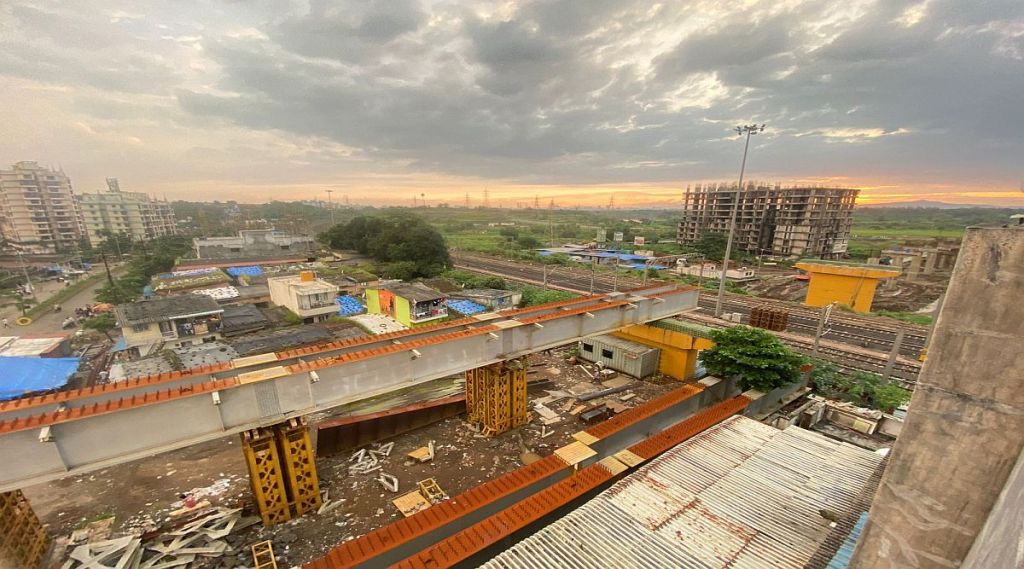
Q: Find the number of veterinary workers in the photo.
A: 0